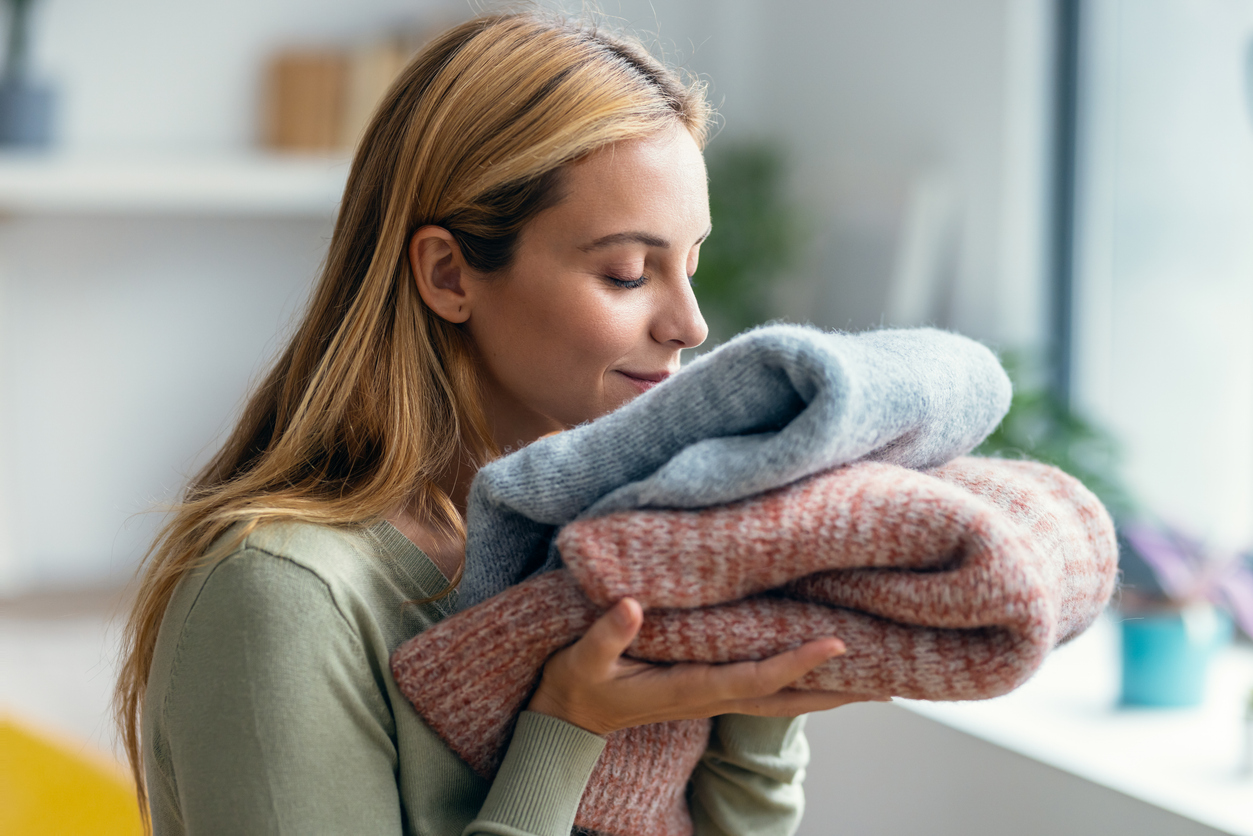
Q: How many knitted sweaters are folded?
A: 2